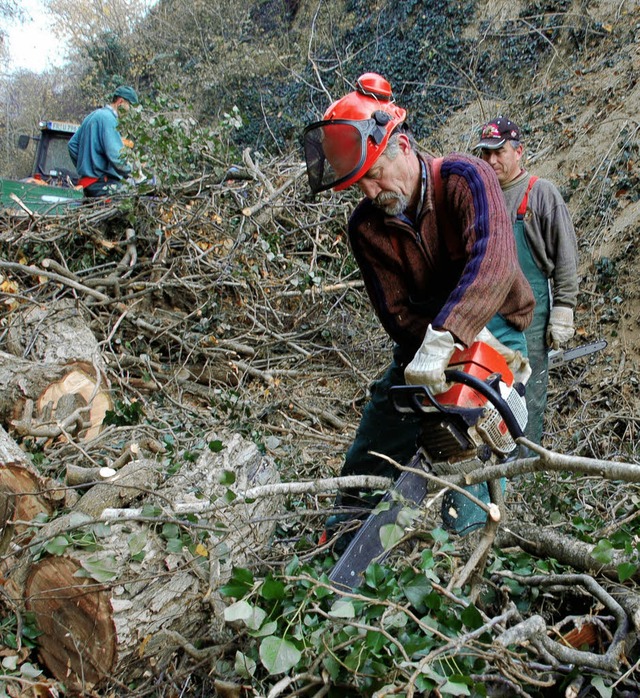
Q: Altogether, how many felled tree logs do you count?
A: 3